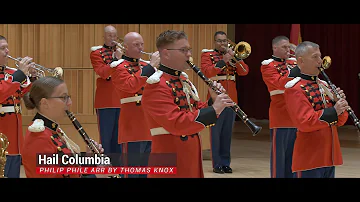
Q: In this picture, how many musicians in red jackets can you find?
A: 8